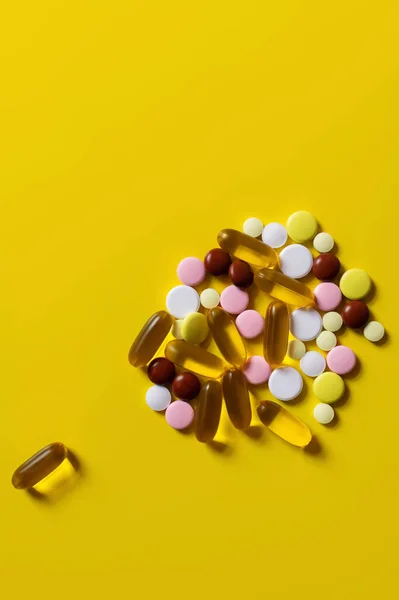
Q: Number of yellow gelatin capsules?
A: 10